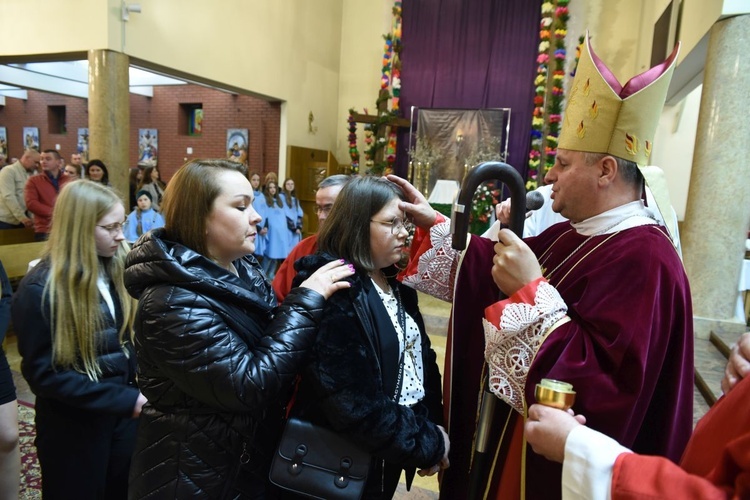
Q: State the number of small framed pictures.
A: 5